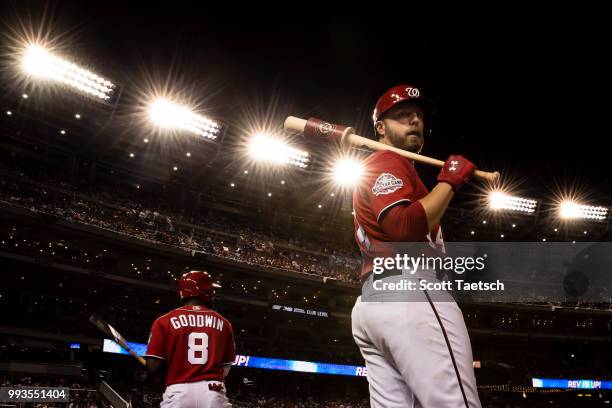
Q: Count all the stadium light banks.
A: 6